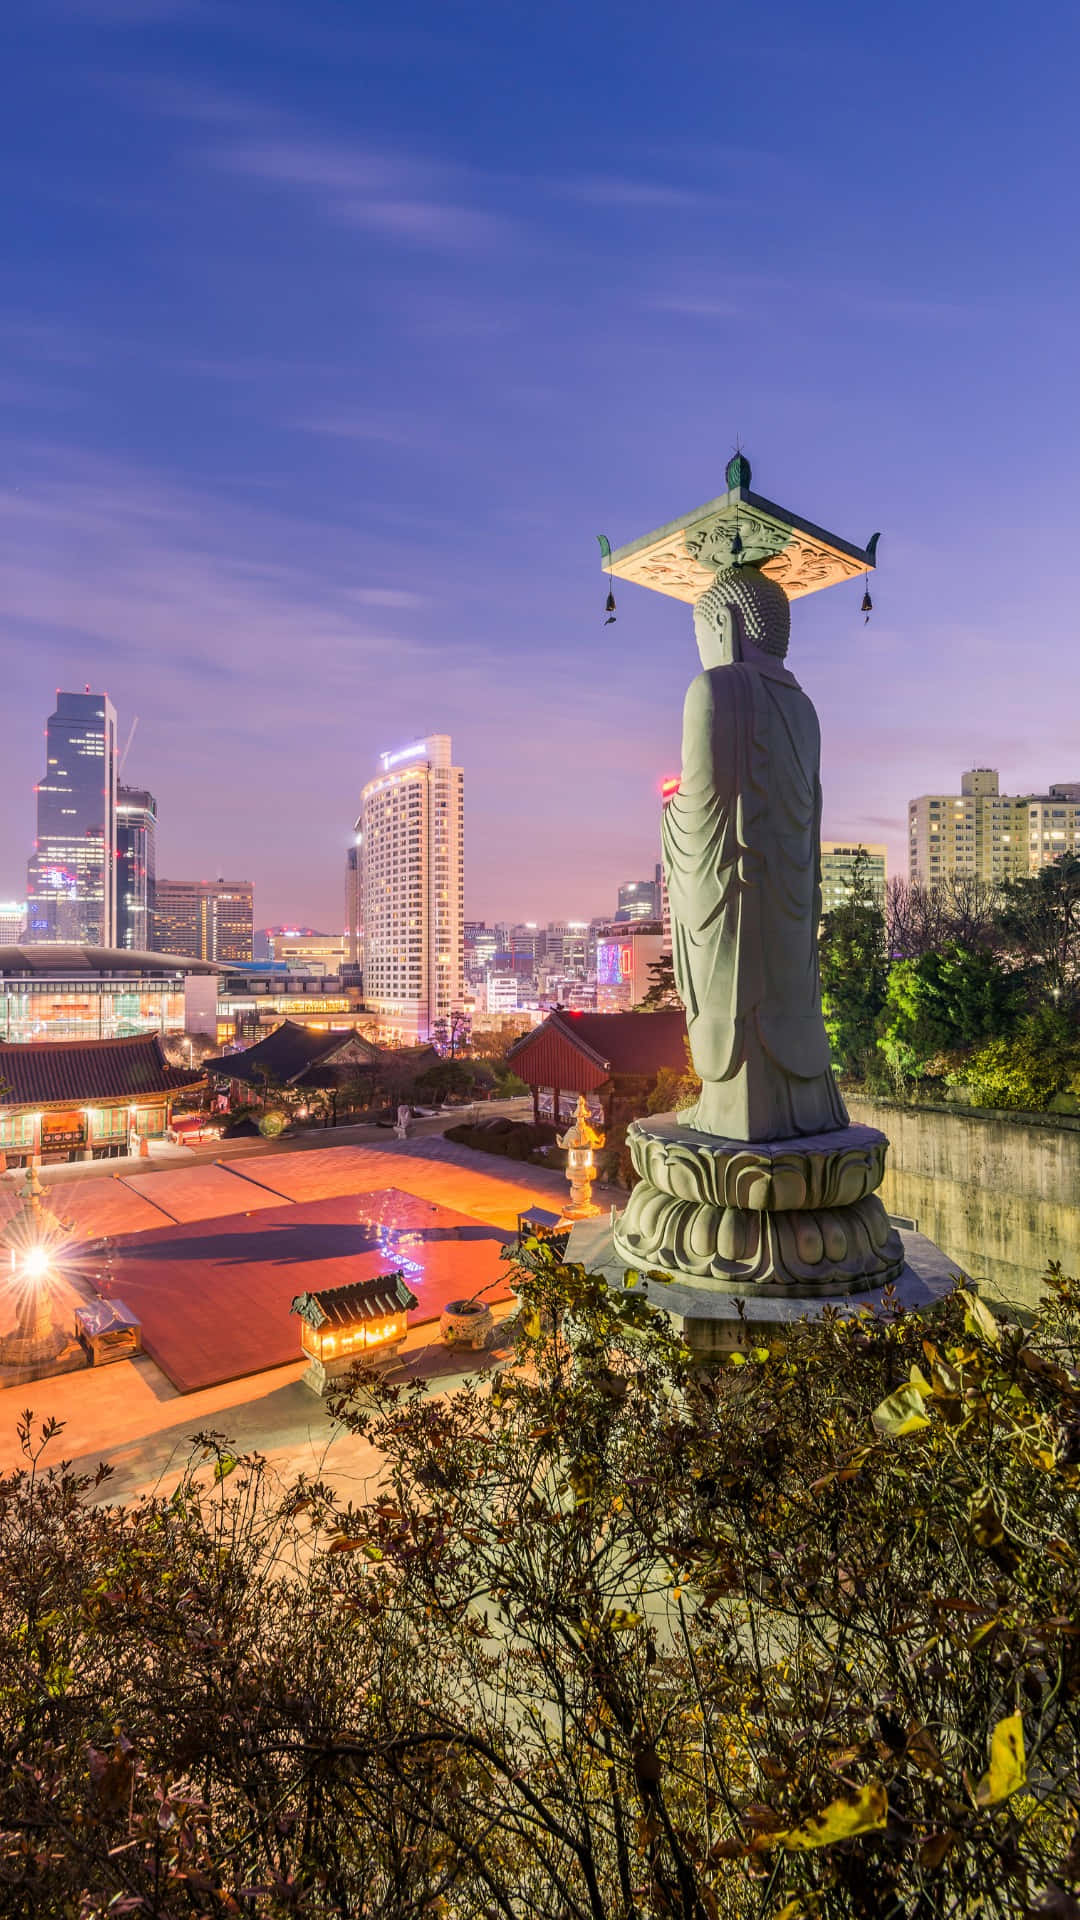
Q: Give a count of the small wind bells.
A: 3